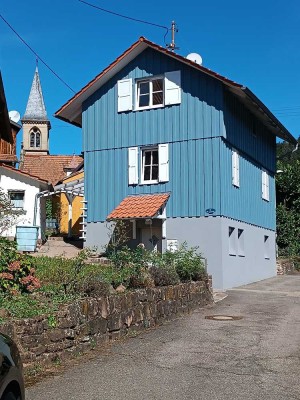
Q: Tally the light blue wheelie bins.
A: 1